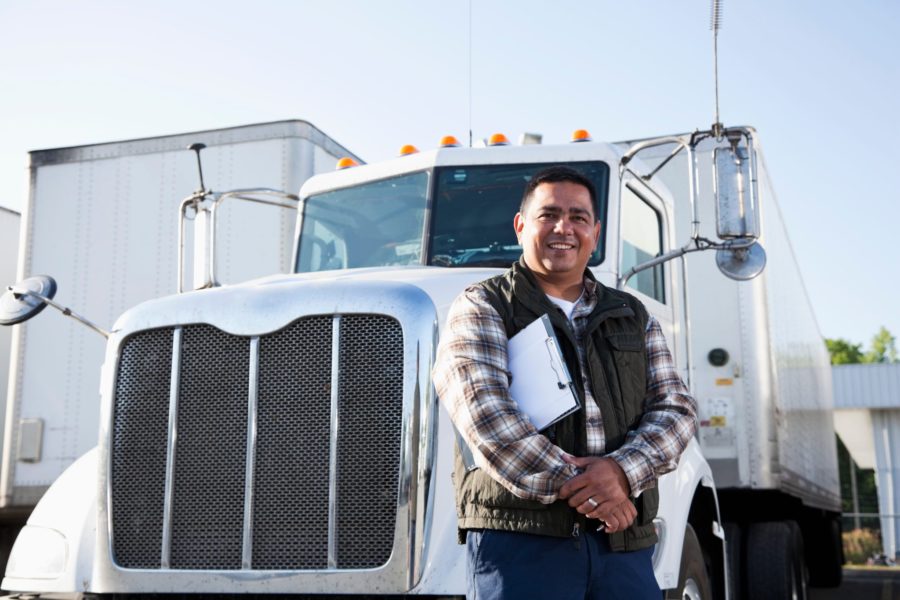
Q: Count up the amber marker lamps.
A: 5